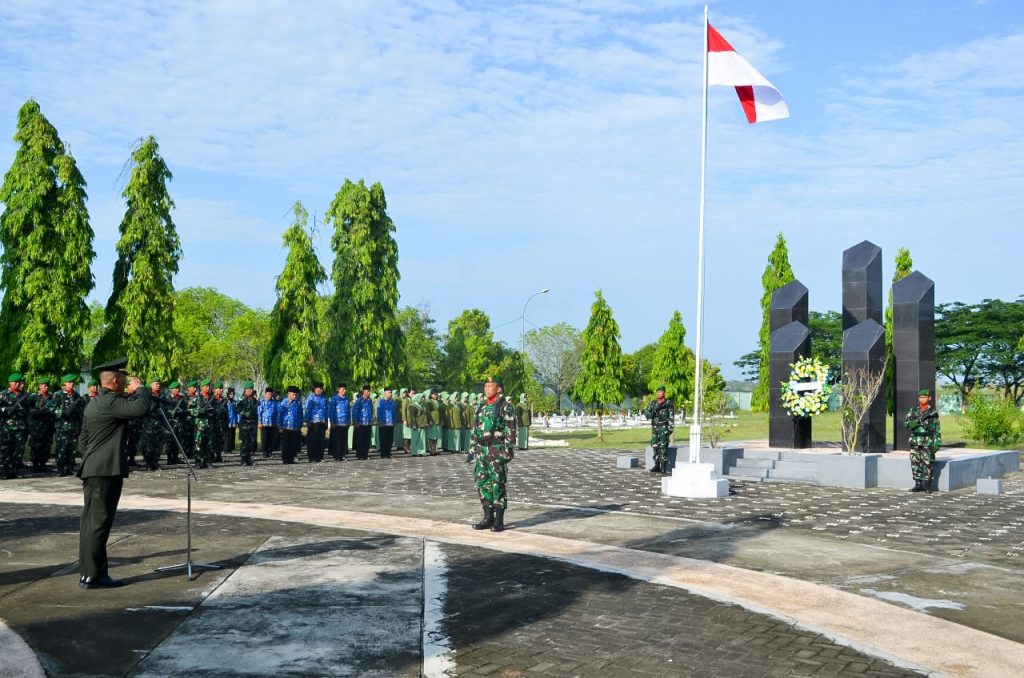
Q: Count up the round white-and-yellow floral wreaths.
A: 1